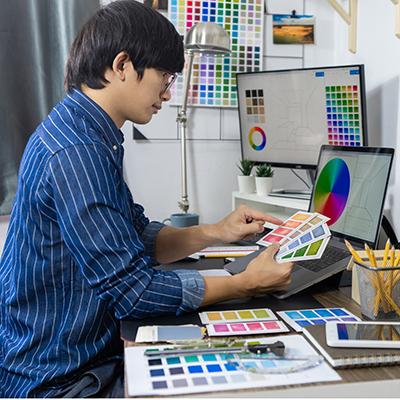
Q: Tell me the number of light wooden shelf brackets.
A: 2